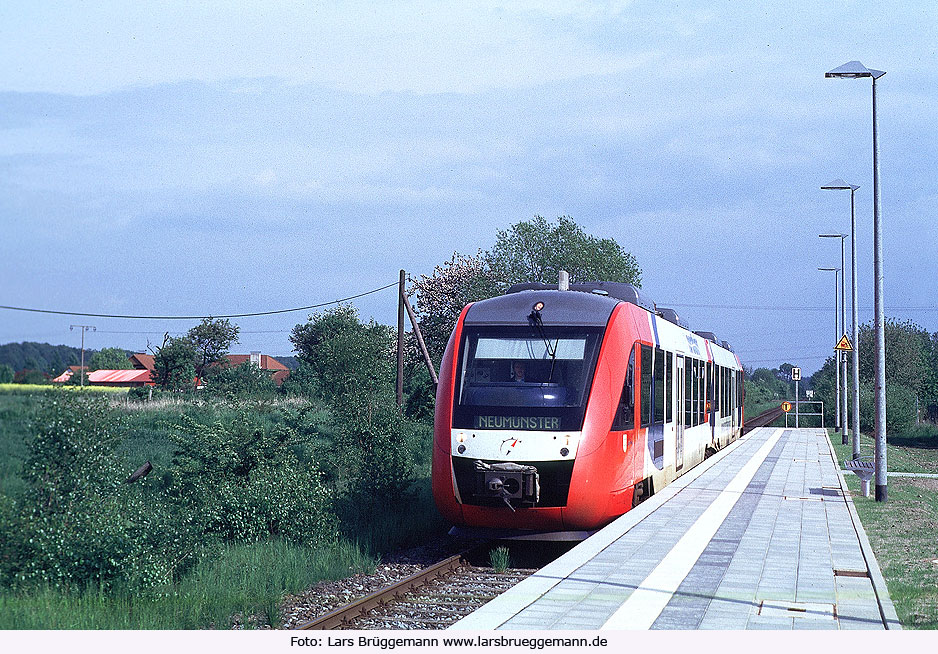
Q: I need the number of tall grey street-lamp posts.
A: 4